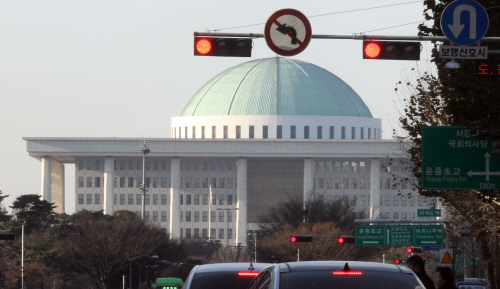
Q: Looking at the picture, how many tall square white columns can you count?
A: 6